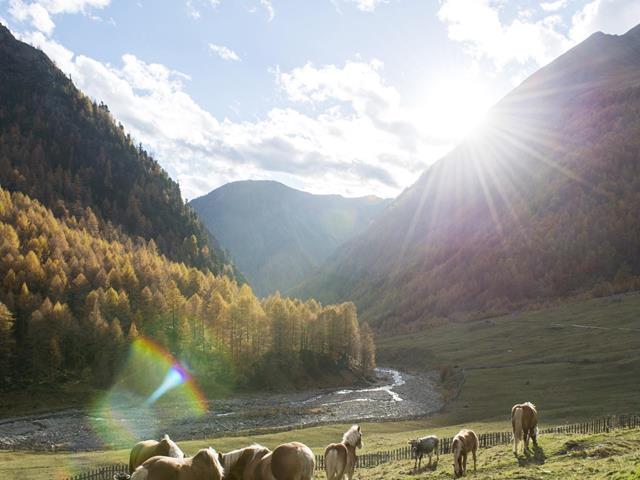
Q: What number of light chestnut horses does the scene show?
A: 7